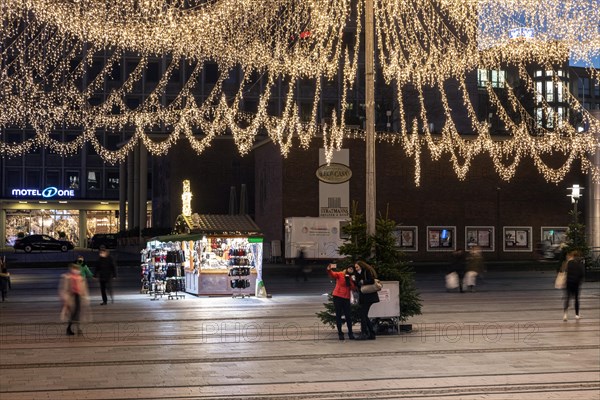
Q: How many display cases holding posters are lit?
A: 5